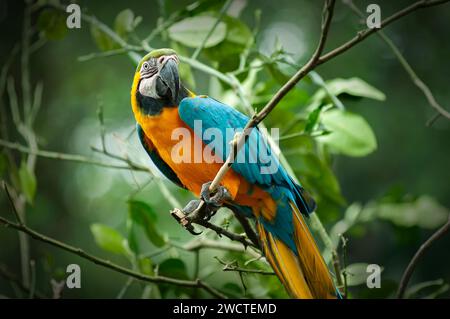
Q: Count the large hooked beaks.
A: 1